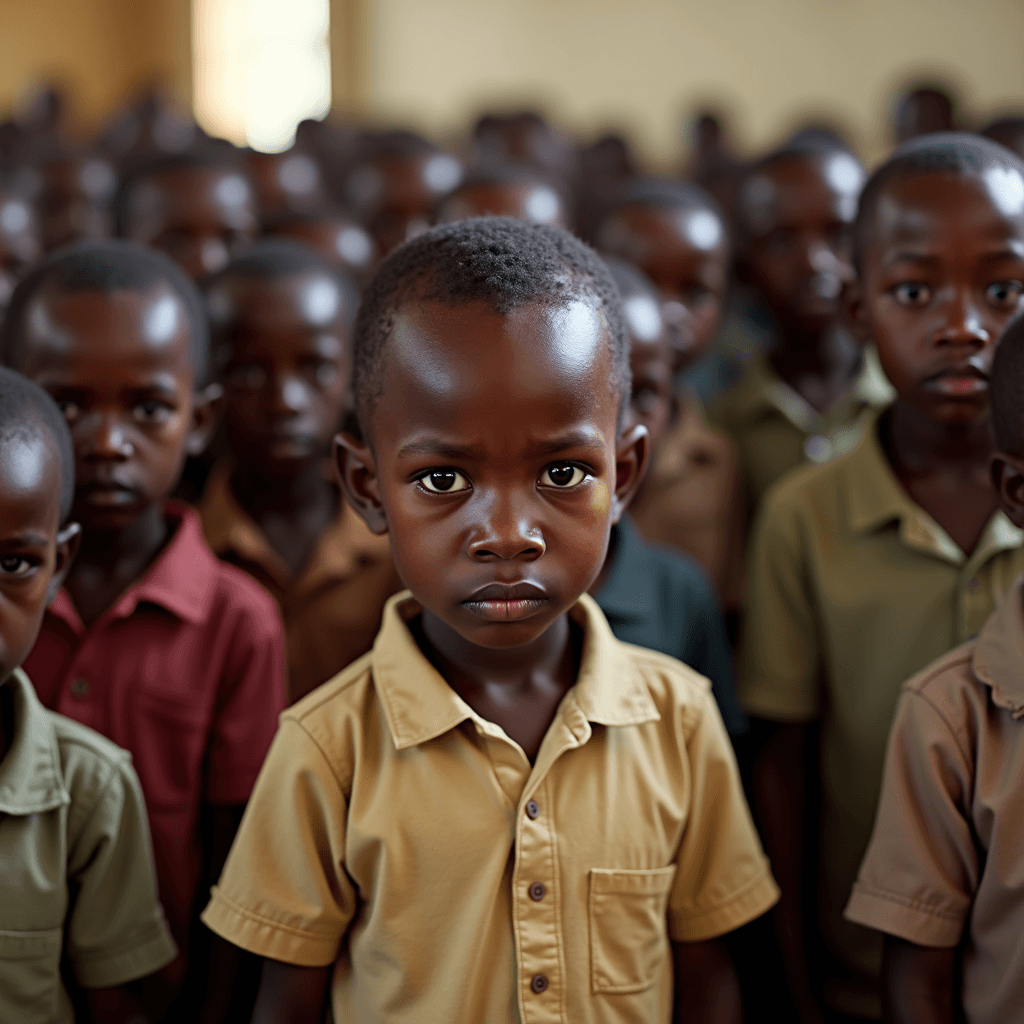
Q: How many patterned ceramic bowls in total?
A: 0